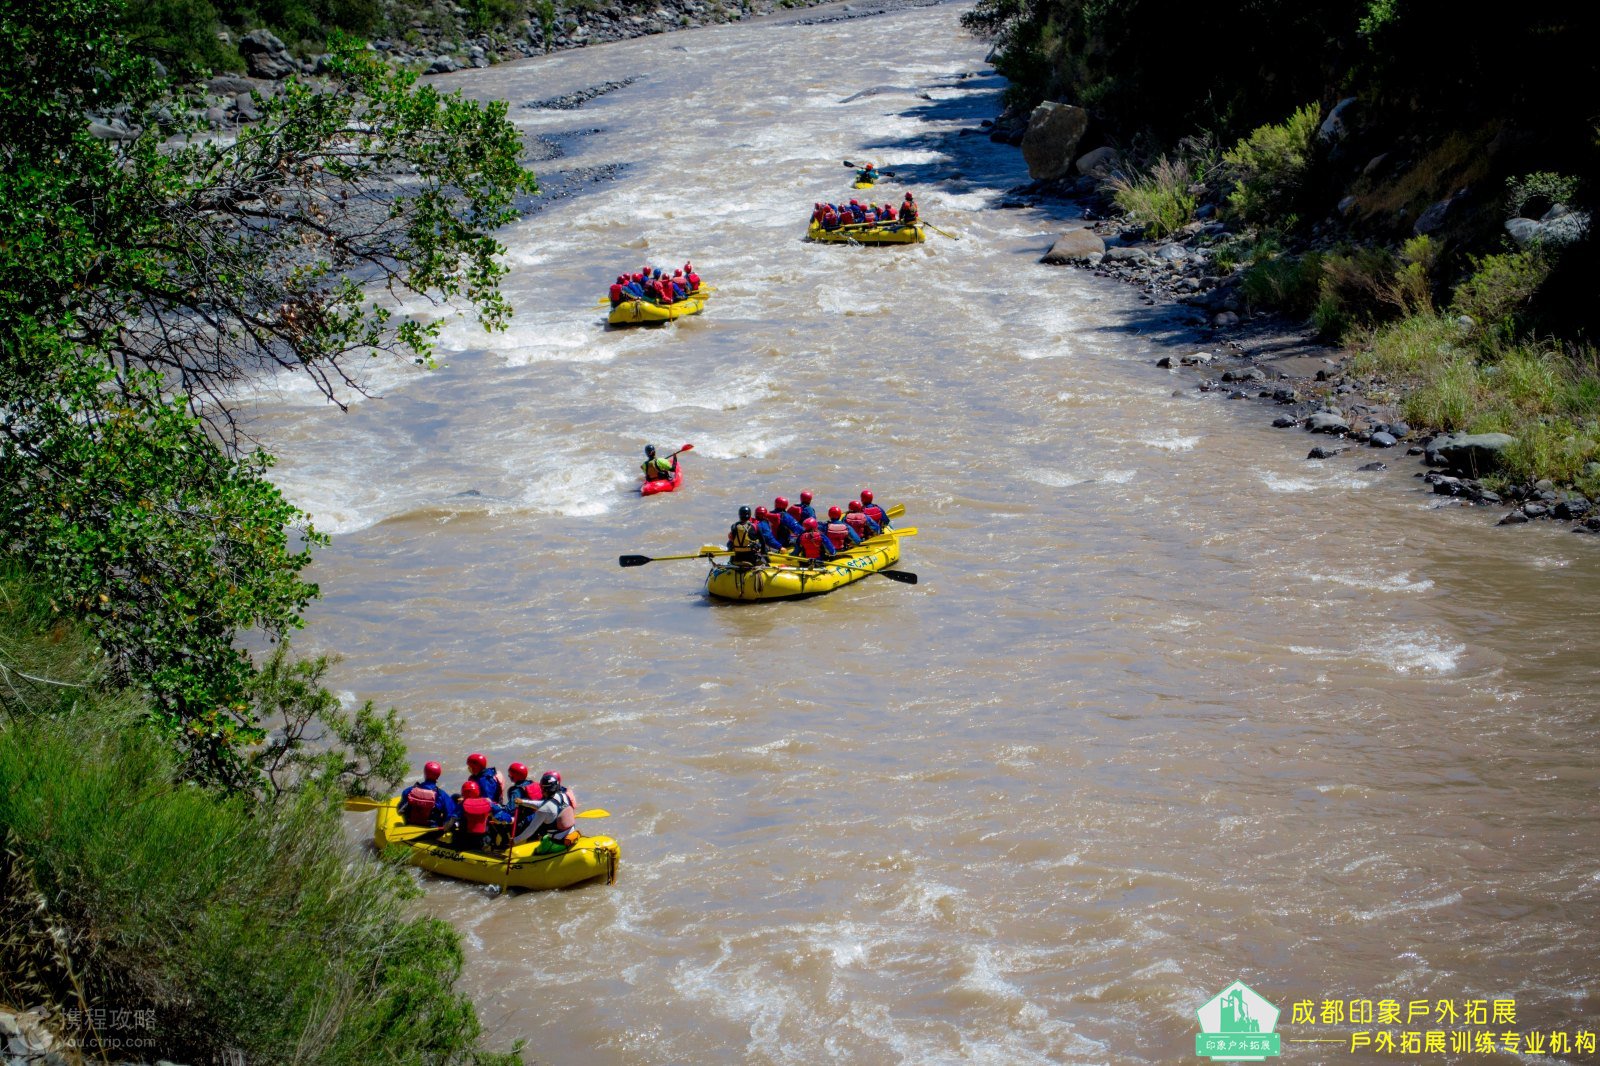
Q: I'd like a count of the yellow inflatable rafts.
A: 4